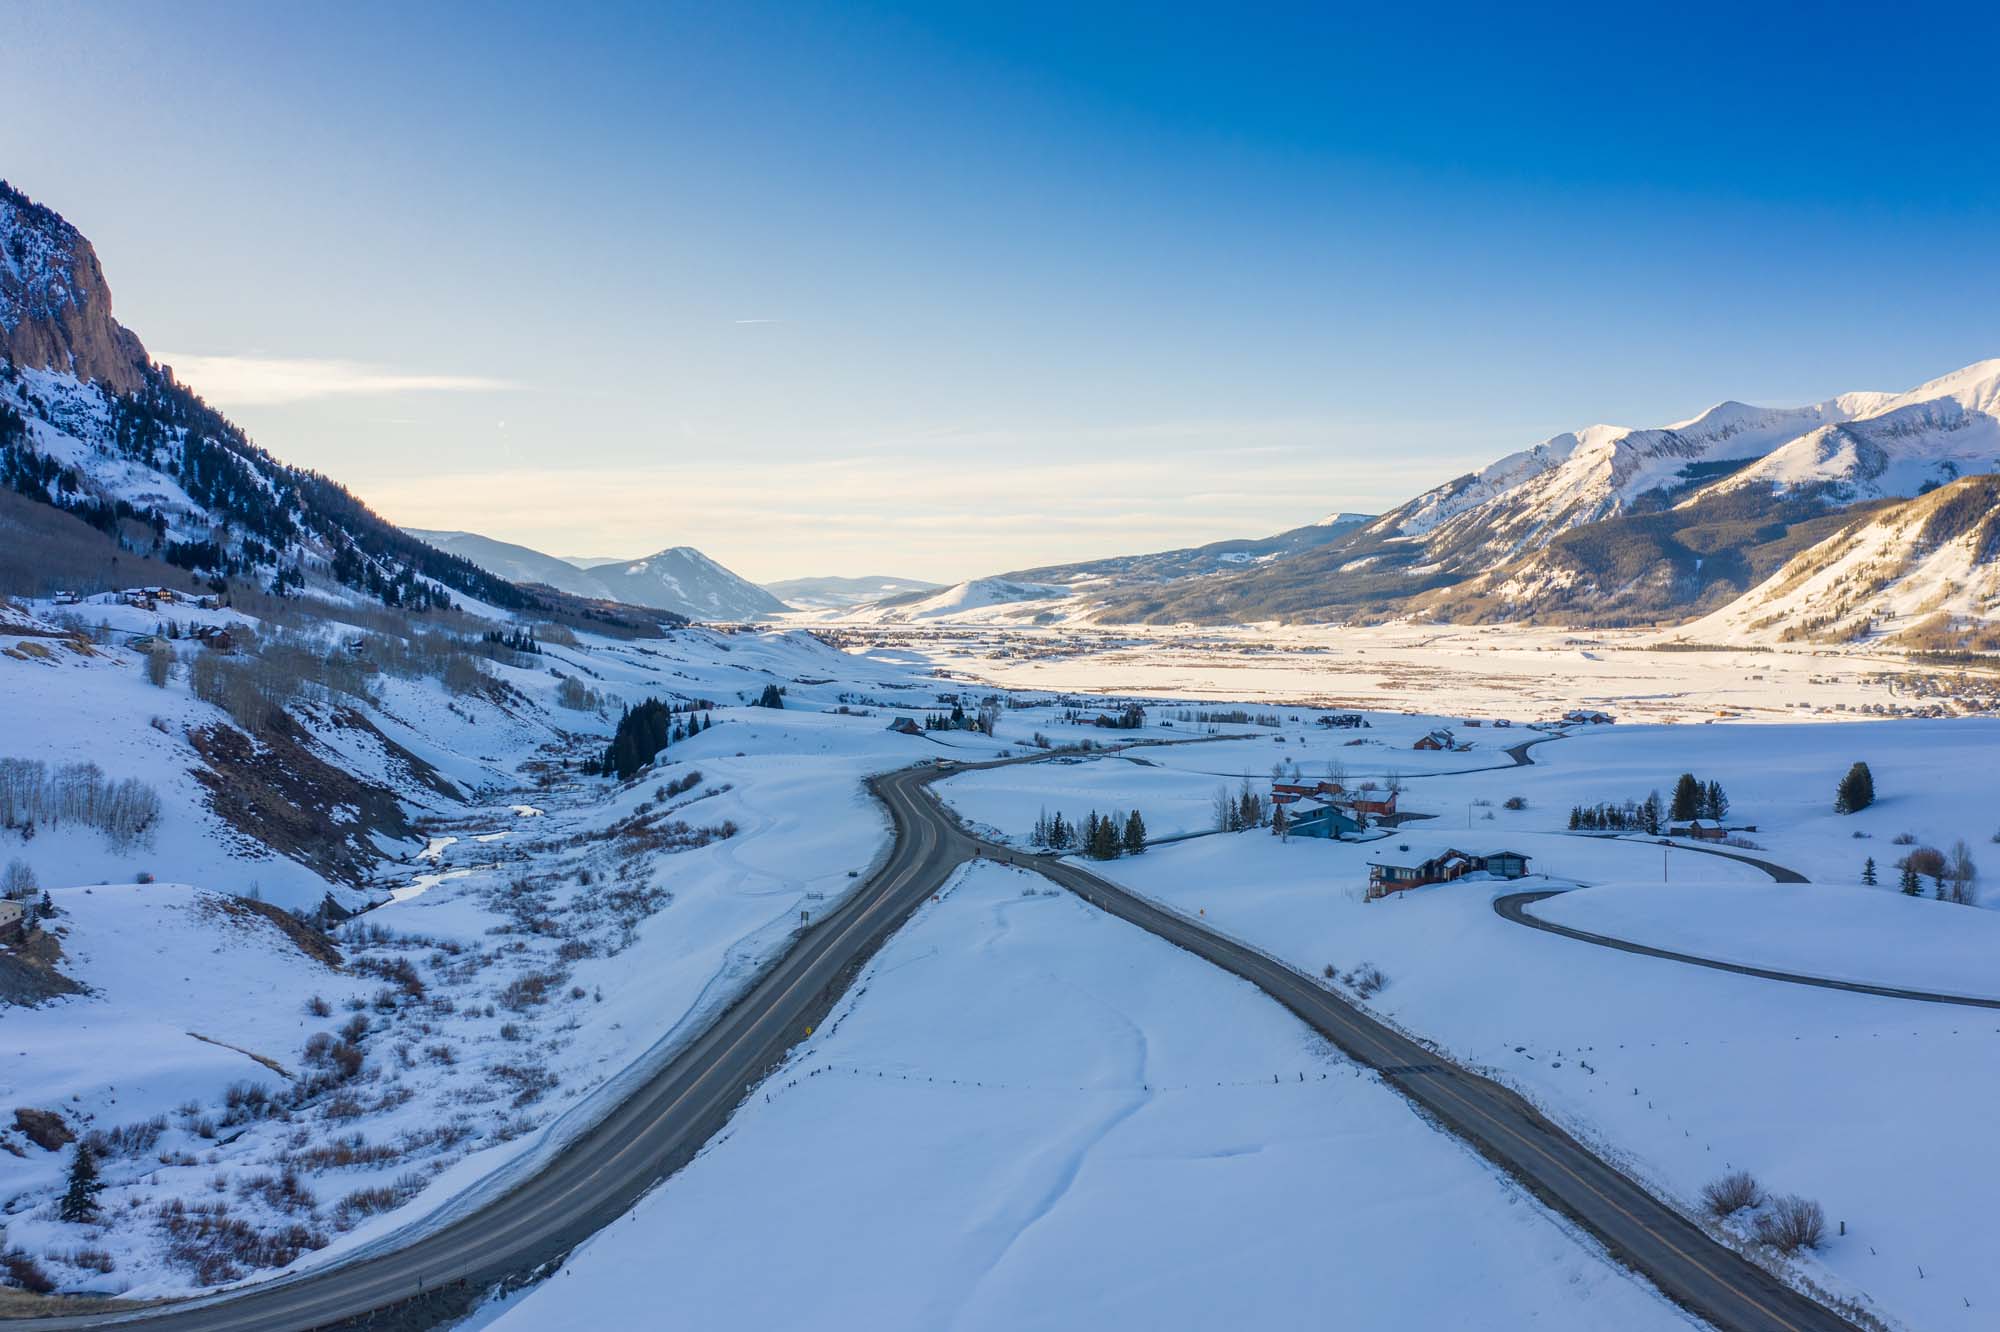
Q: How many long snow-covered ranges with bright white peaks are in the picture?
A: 1